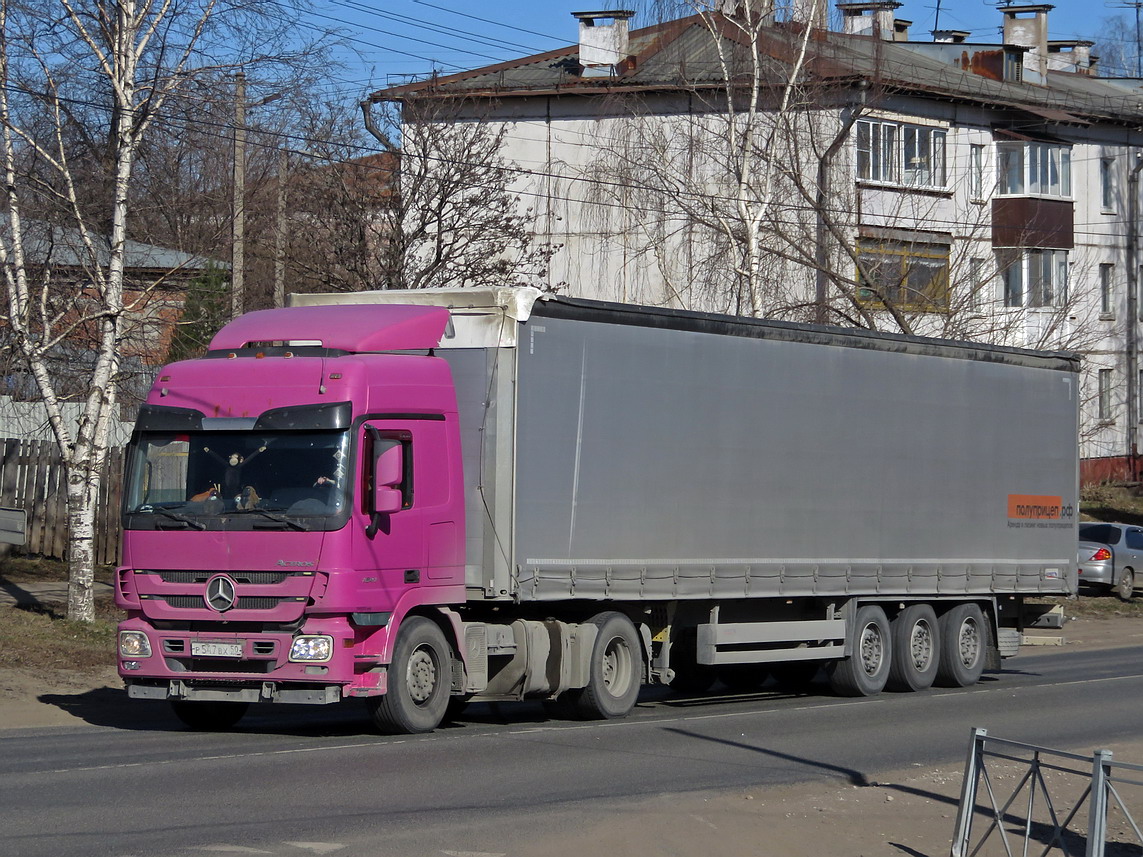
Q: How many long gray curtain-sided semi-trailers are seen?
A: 1